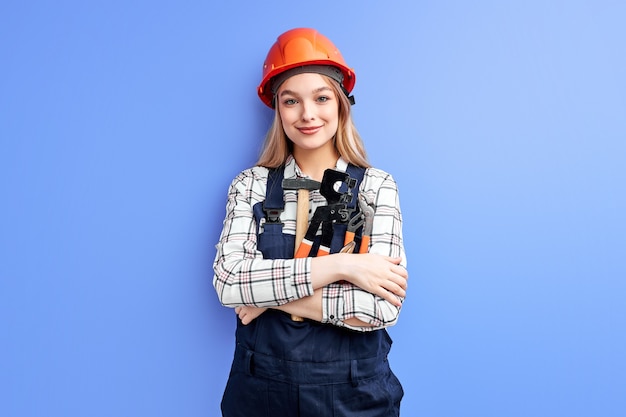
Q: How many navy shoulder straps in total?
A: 2